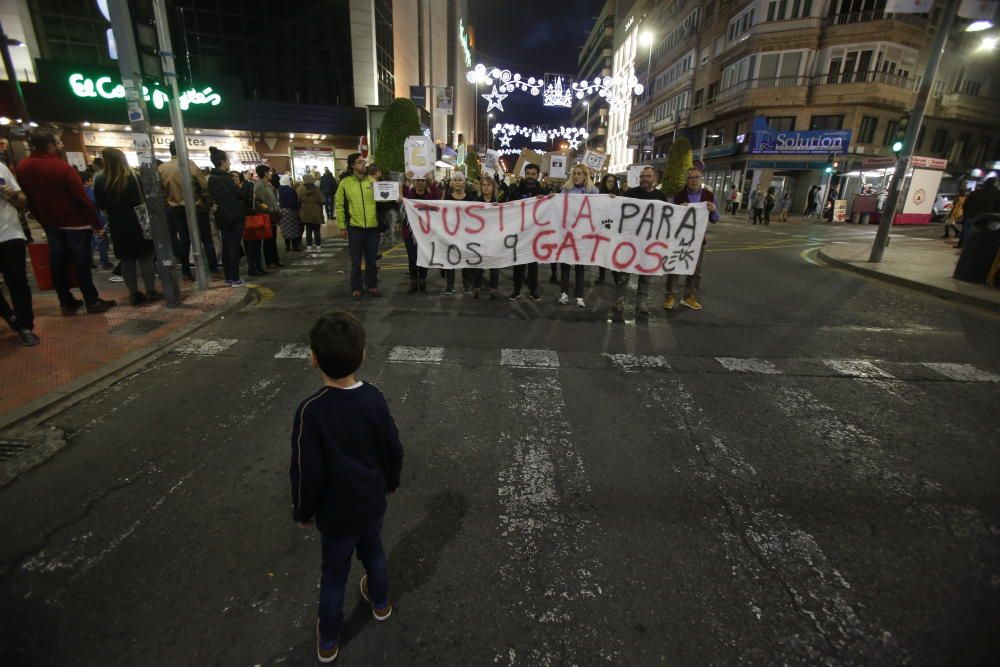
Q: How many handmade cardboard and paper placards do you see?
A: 7